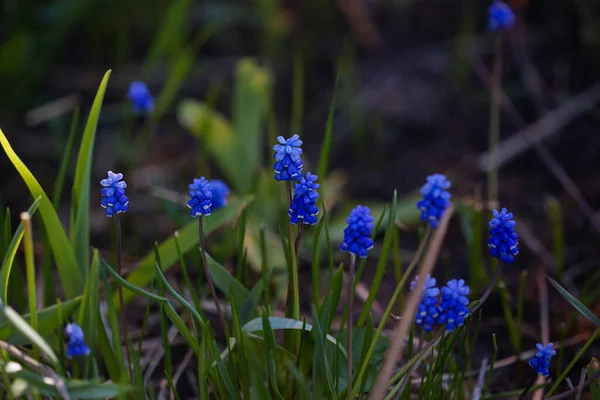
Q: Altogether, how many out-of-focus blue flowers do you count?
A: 4